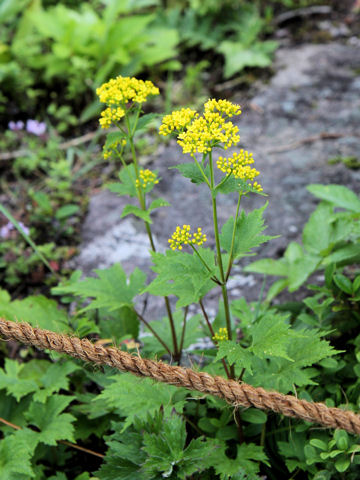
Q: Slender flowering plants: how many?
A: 2